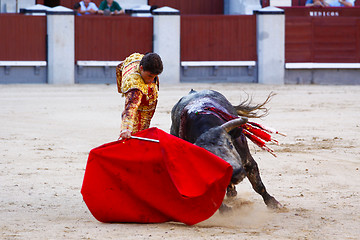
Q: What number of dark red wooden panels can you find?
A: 4